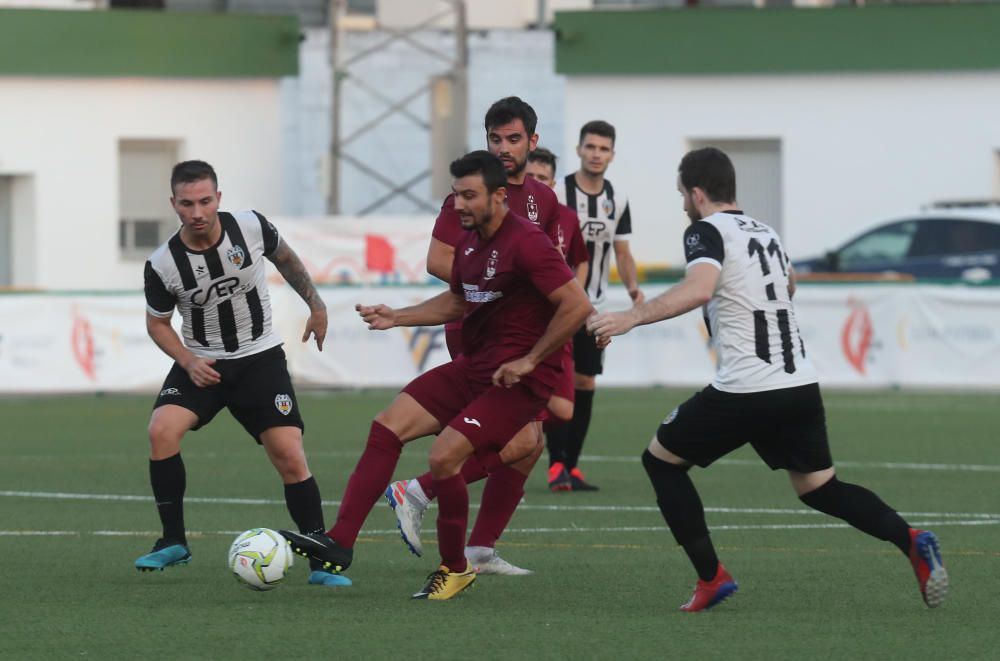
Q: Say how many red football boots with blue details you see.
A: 2